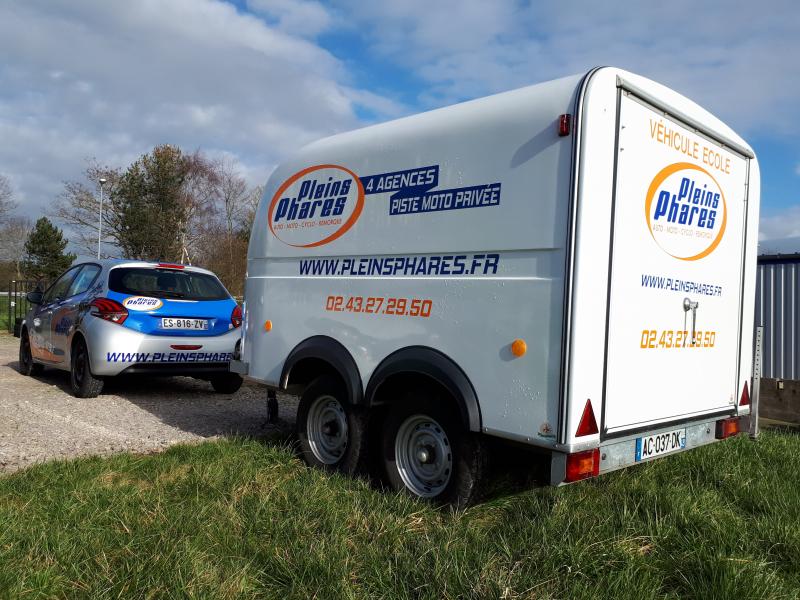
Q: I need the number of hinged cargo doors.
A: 1